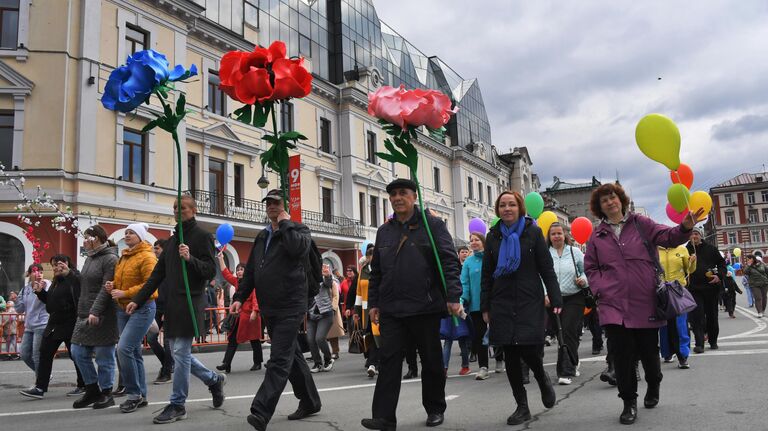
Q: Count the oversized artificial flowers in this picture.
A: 3